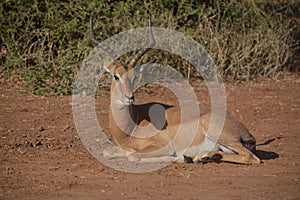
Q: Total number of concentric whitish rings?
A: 2